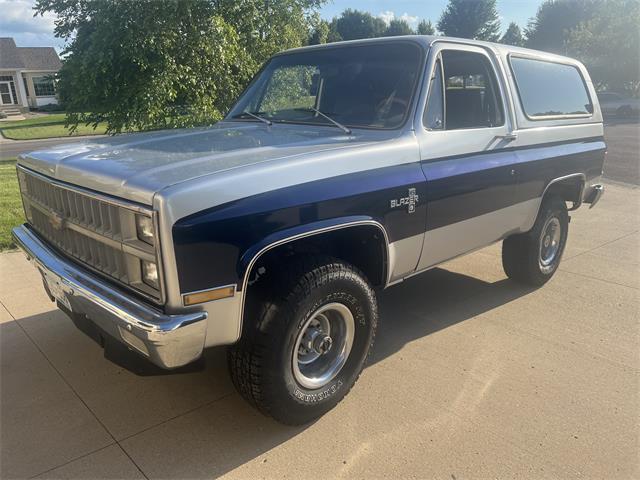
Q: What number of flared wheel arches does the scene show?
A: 2